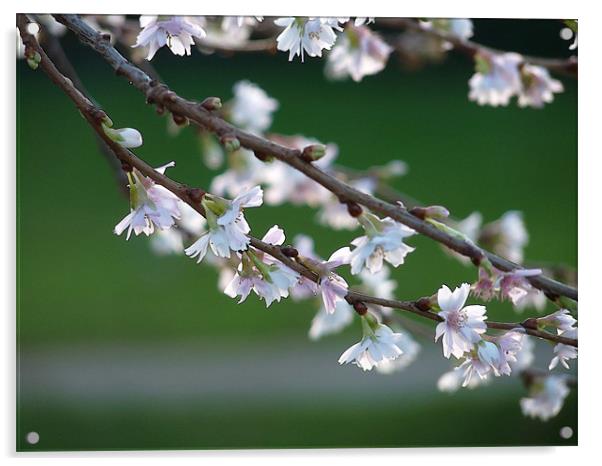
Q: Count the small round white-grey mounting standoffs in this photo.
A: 4